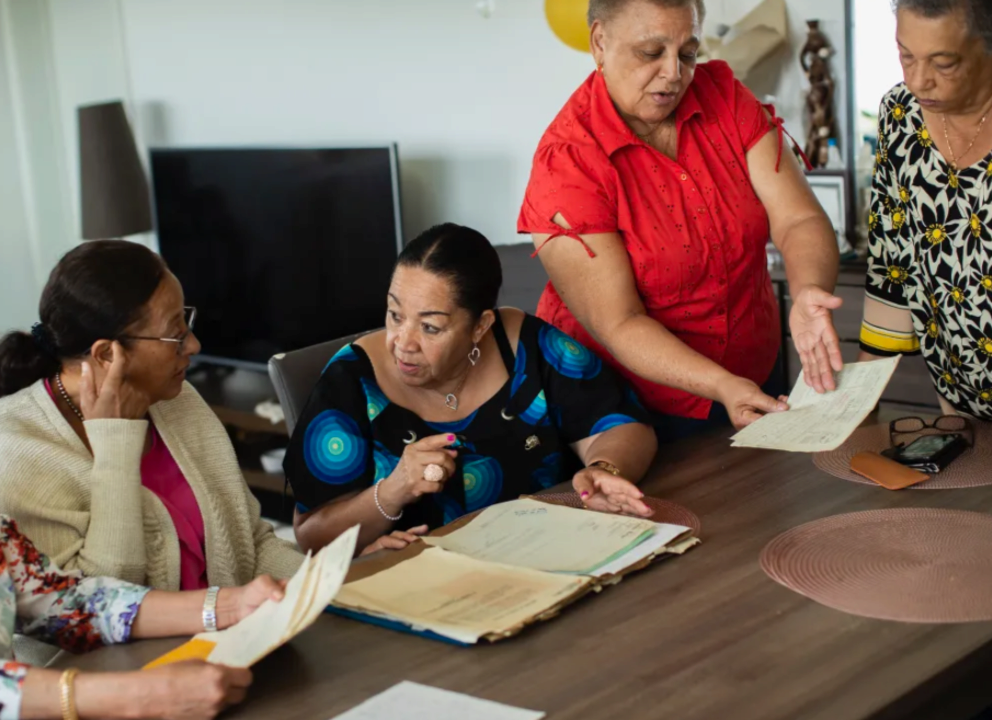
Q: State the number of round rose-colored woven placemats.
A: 3